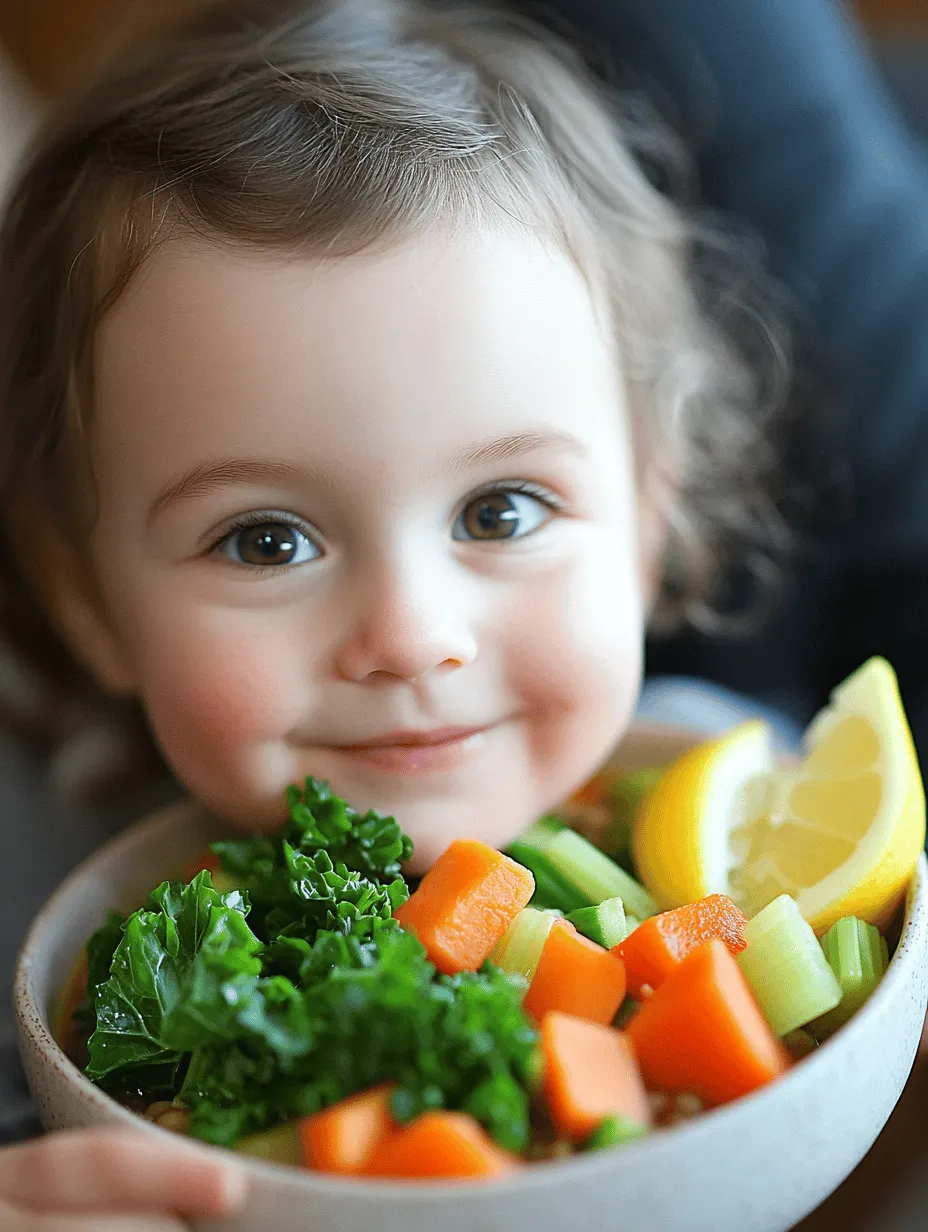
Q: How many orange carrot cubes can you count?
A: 7